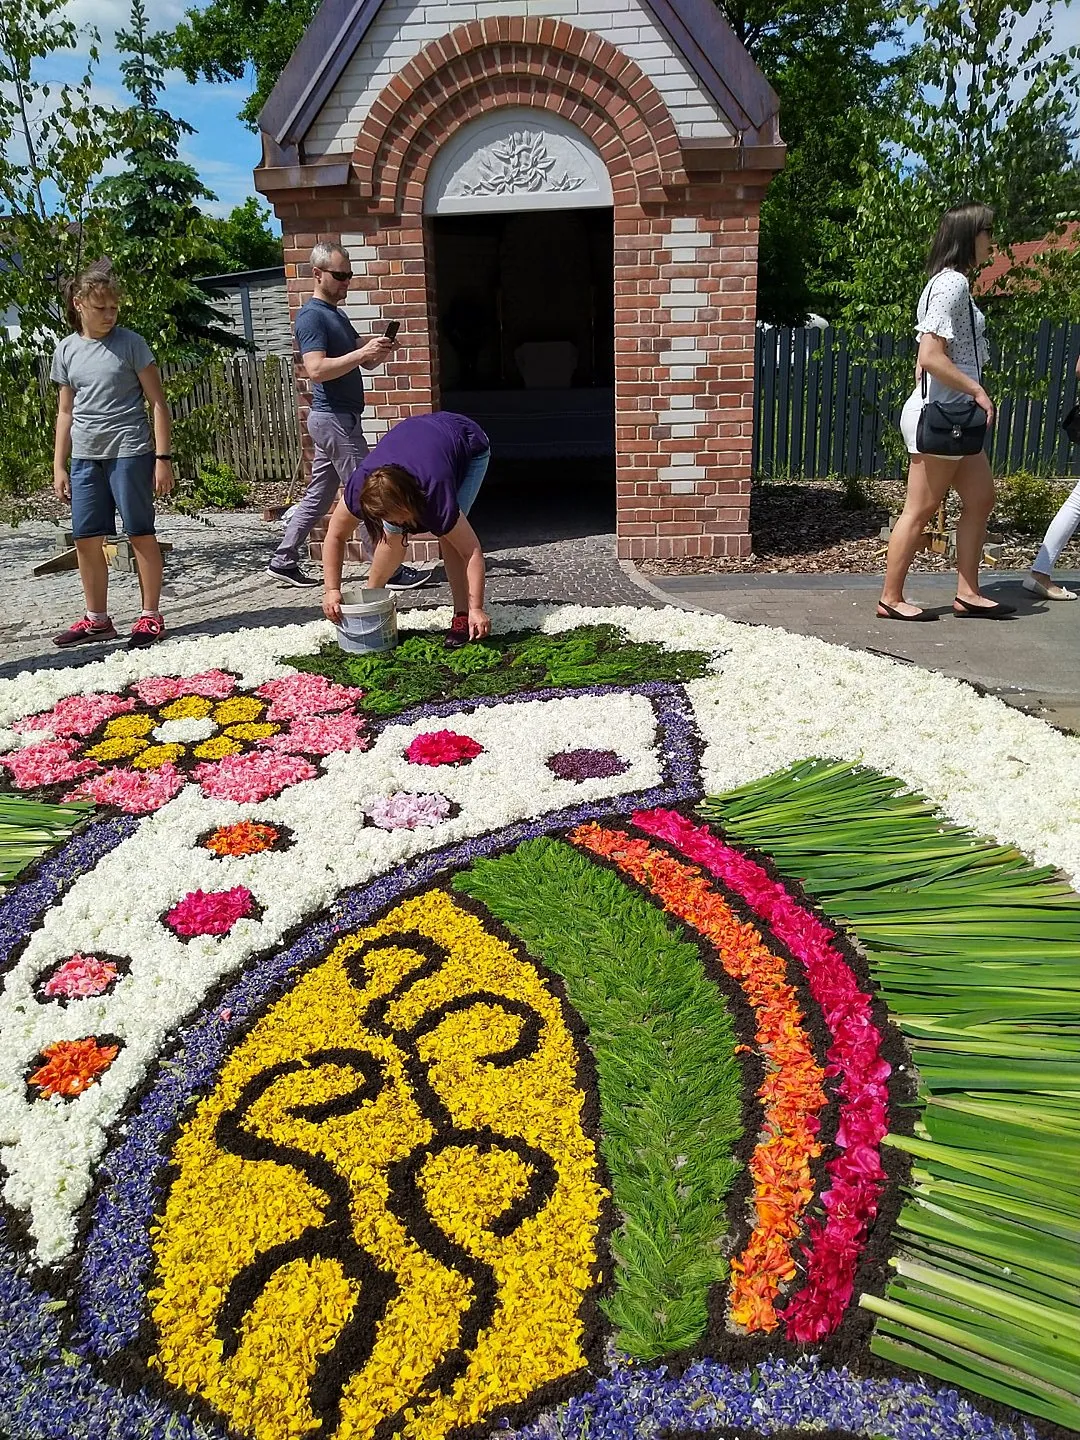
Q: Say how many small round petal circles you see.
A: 7